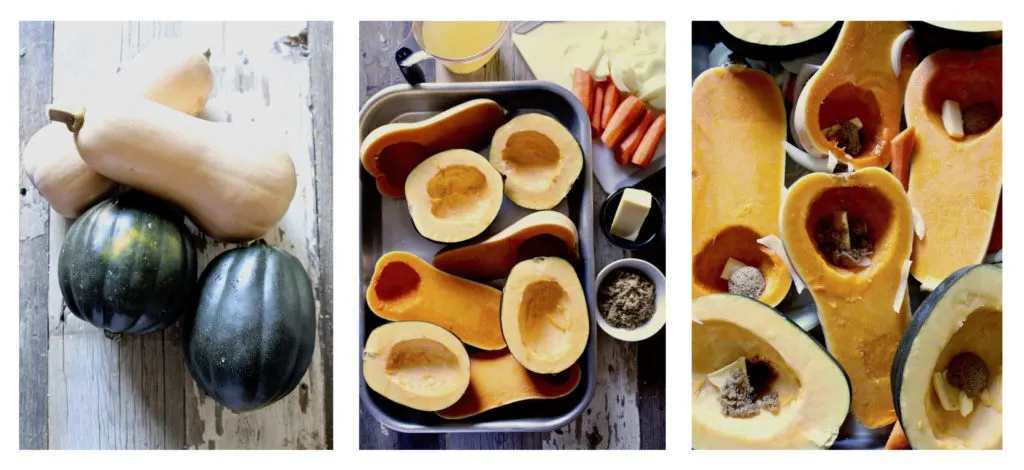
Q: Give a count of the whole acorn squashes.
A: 2